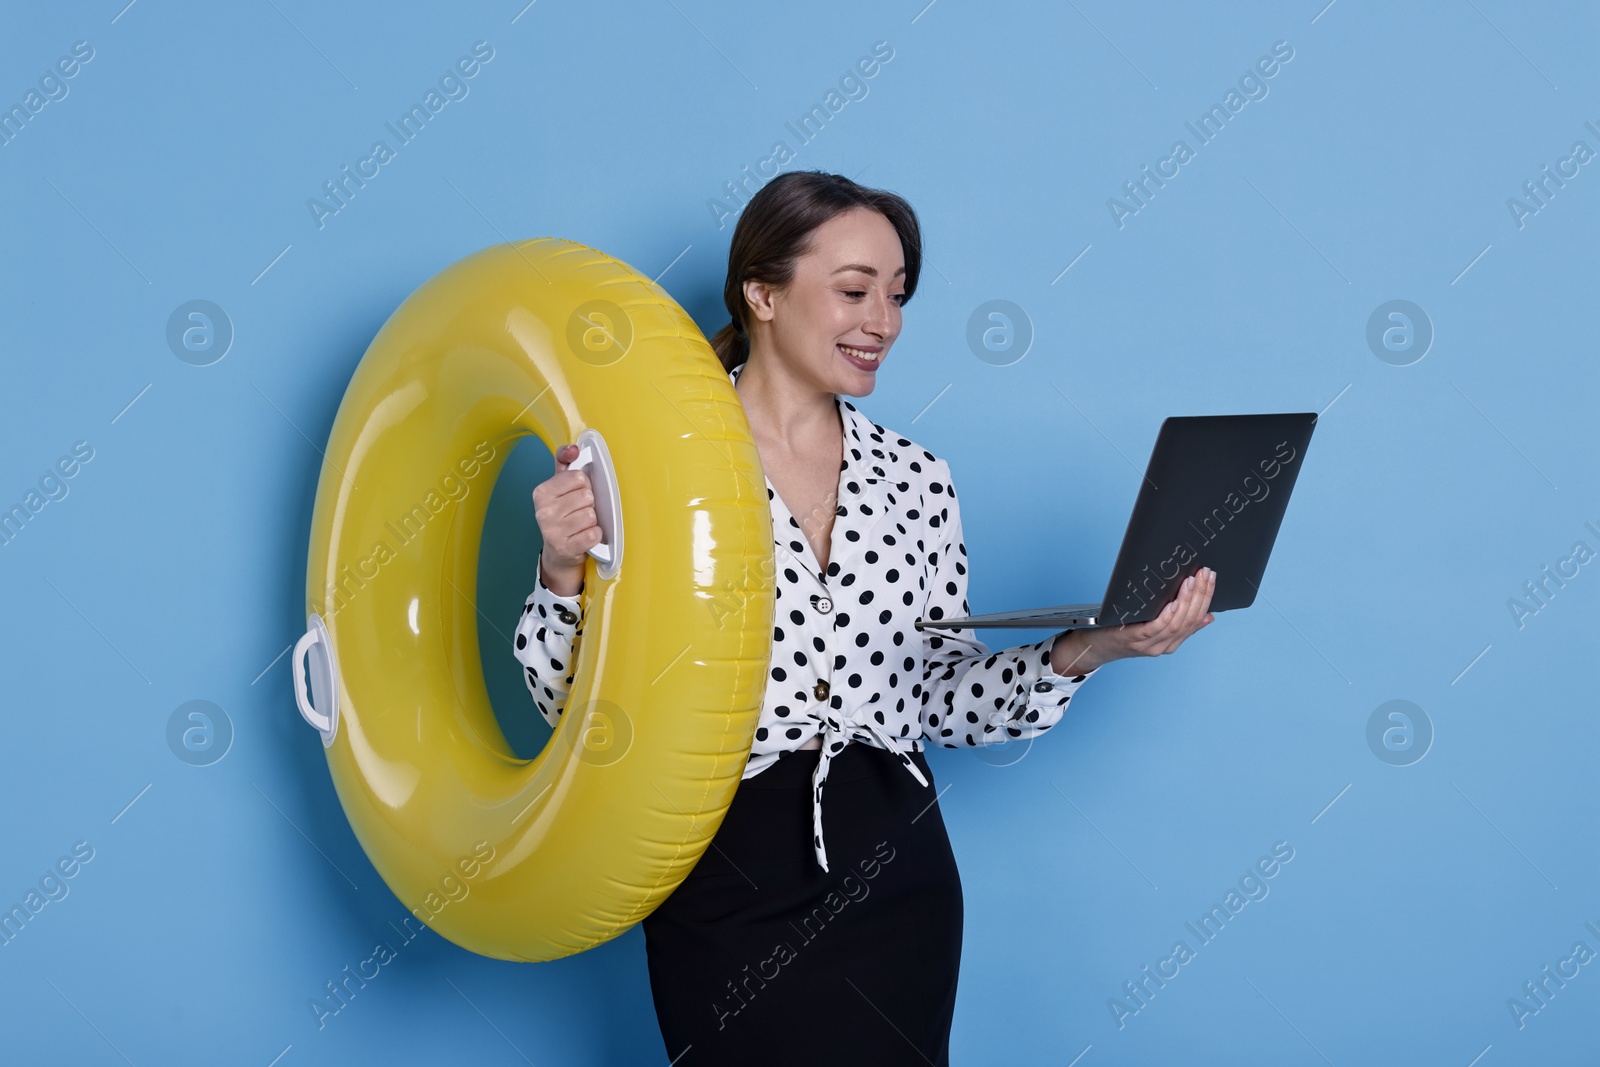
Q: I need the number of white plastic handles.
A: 2